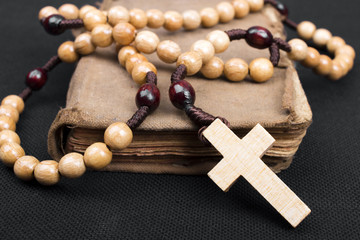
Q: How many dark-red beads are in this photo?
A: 6